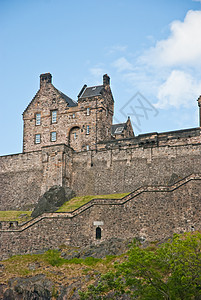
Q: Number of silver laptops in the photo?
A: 0